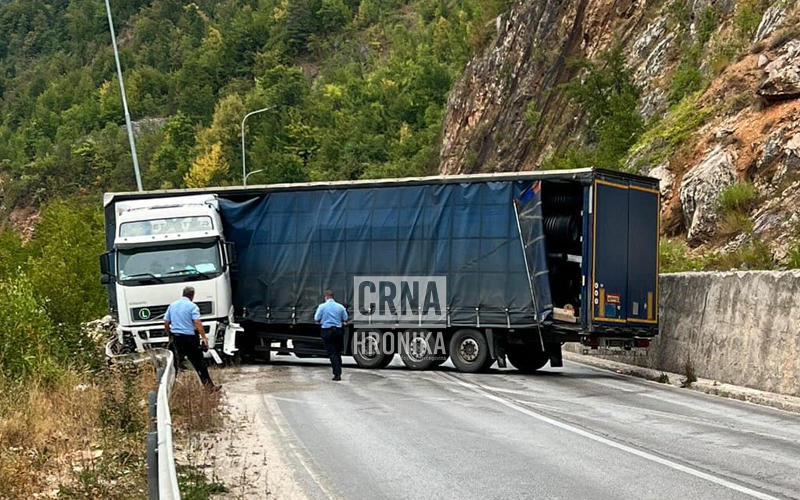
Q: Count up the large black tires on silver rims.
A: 3